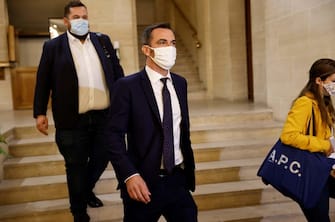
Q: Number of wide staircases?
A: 1